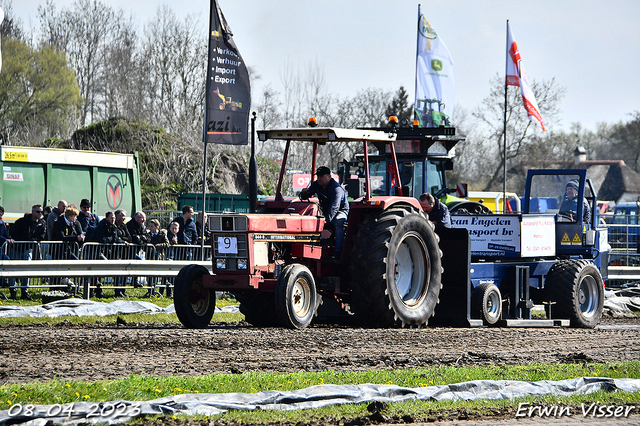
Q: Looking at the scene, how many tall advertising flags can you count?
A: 3